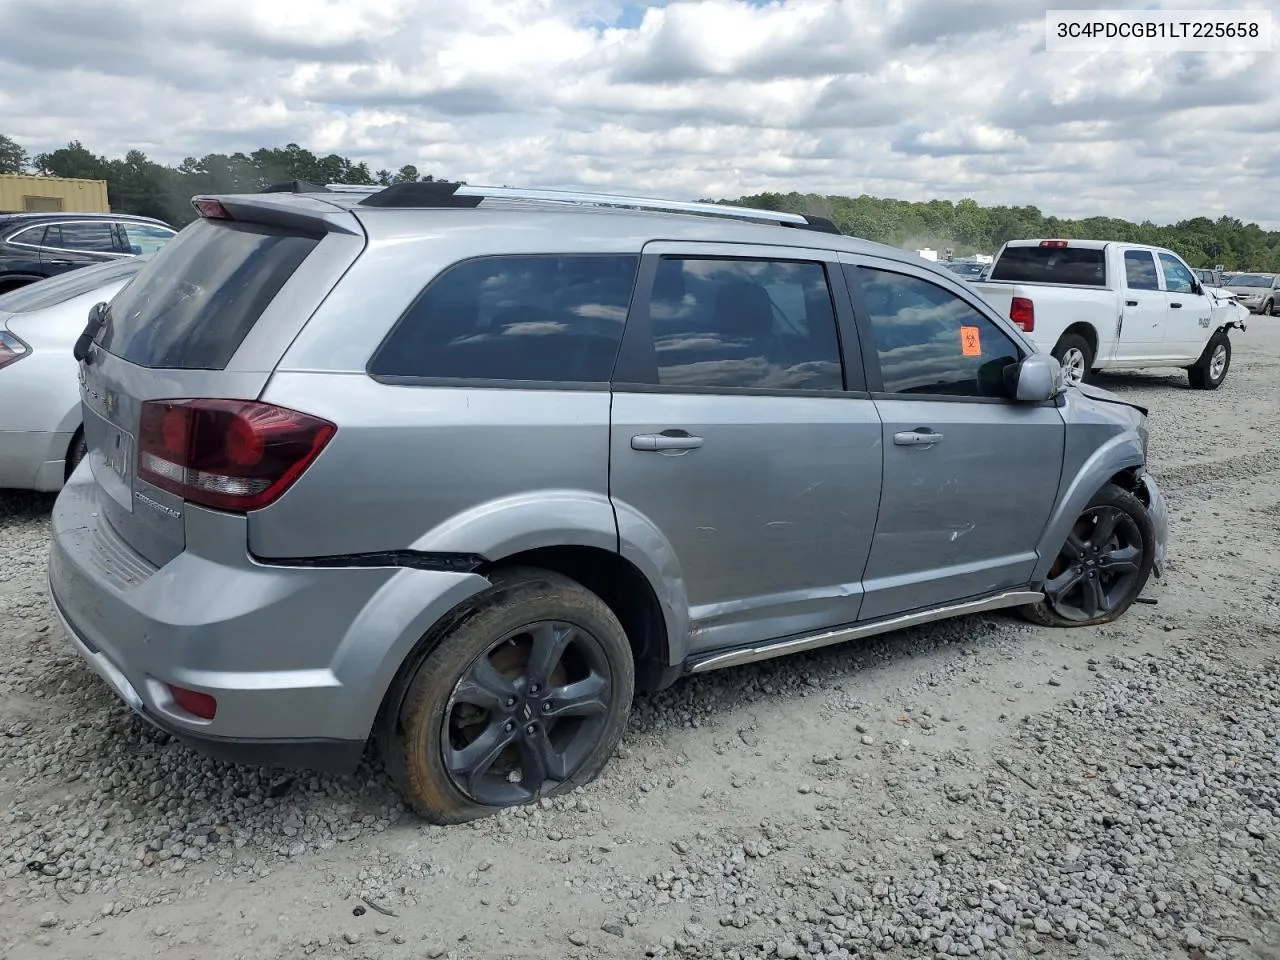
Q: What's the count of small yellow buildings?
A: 1